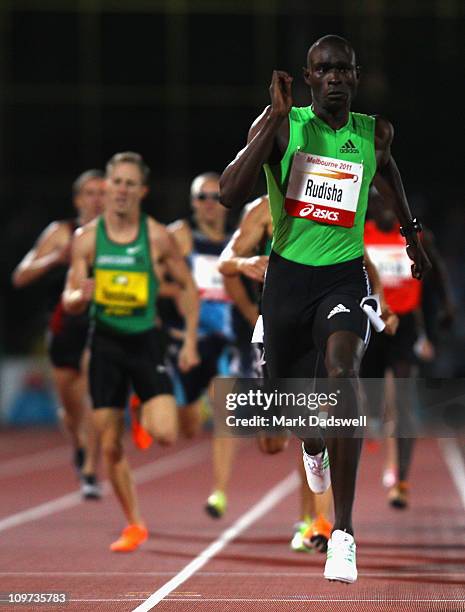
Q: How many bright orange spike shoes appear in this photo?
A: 3